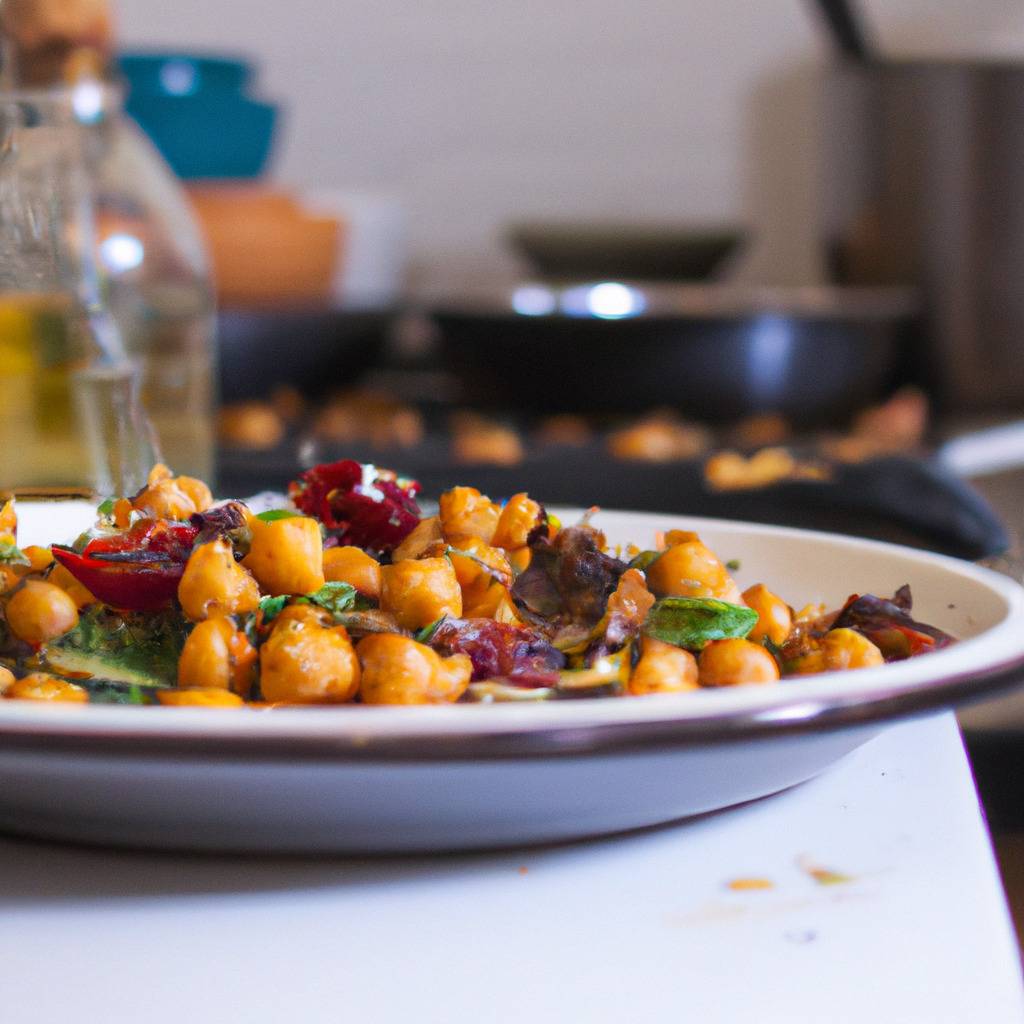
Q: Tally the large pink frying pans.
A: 0